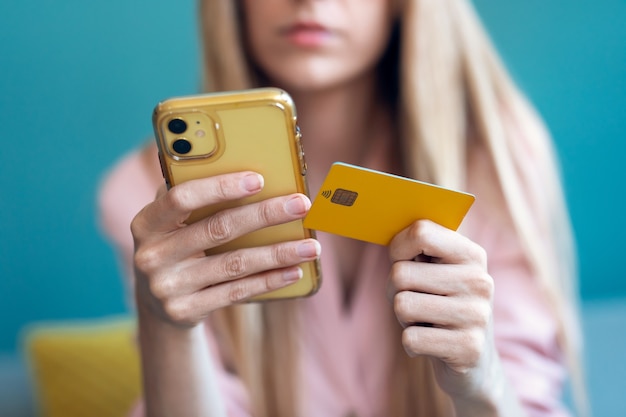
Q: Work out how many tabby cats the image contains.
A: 0